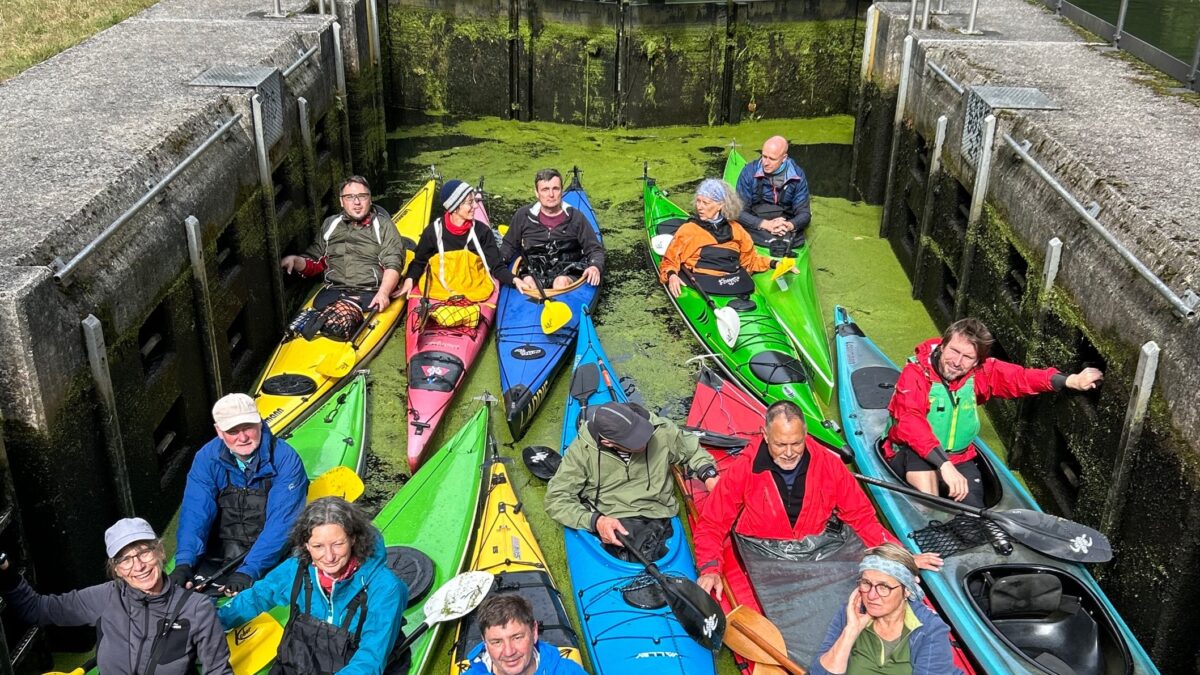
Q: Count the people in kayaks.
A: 13